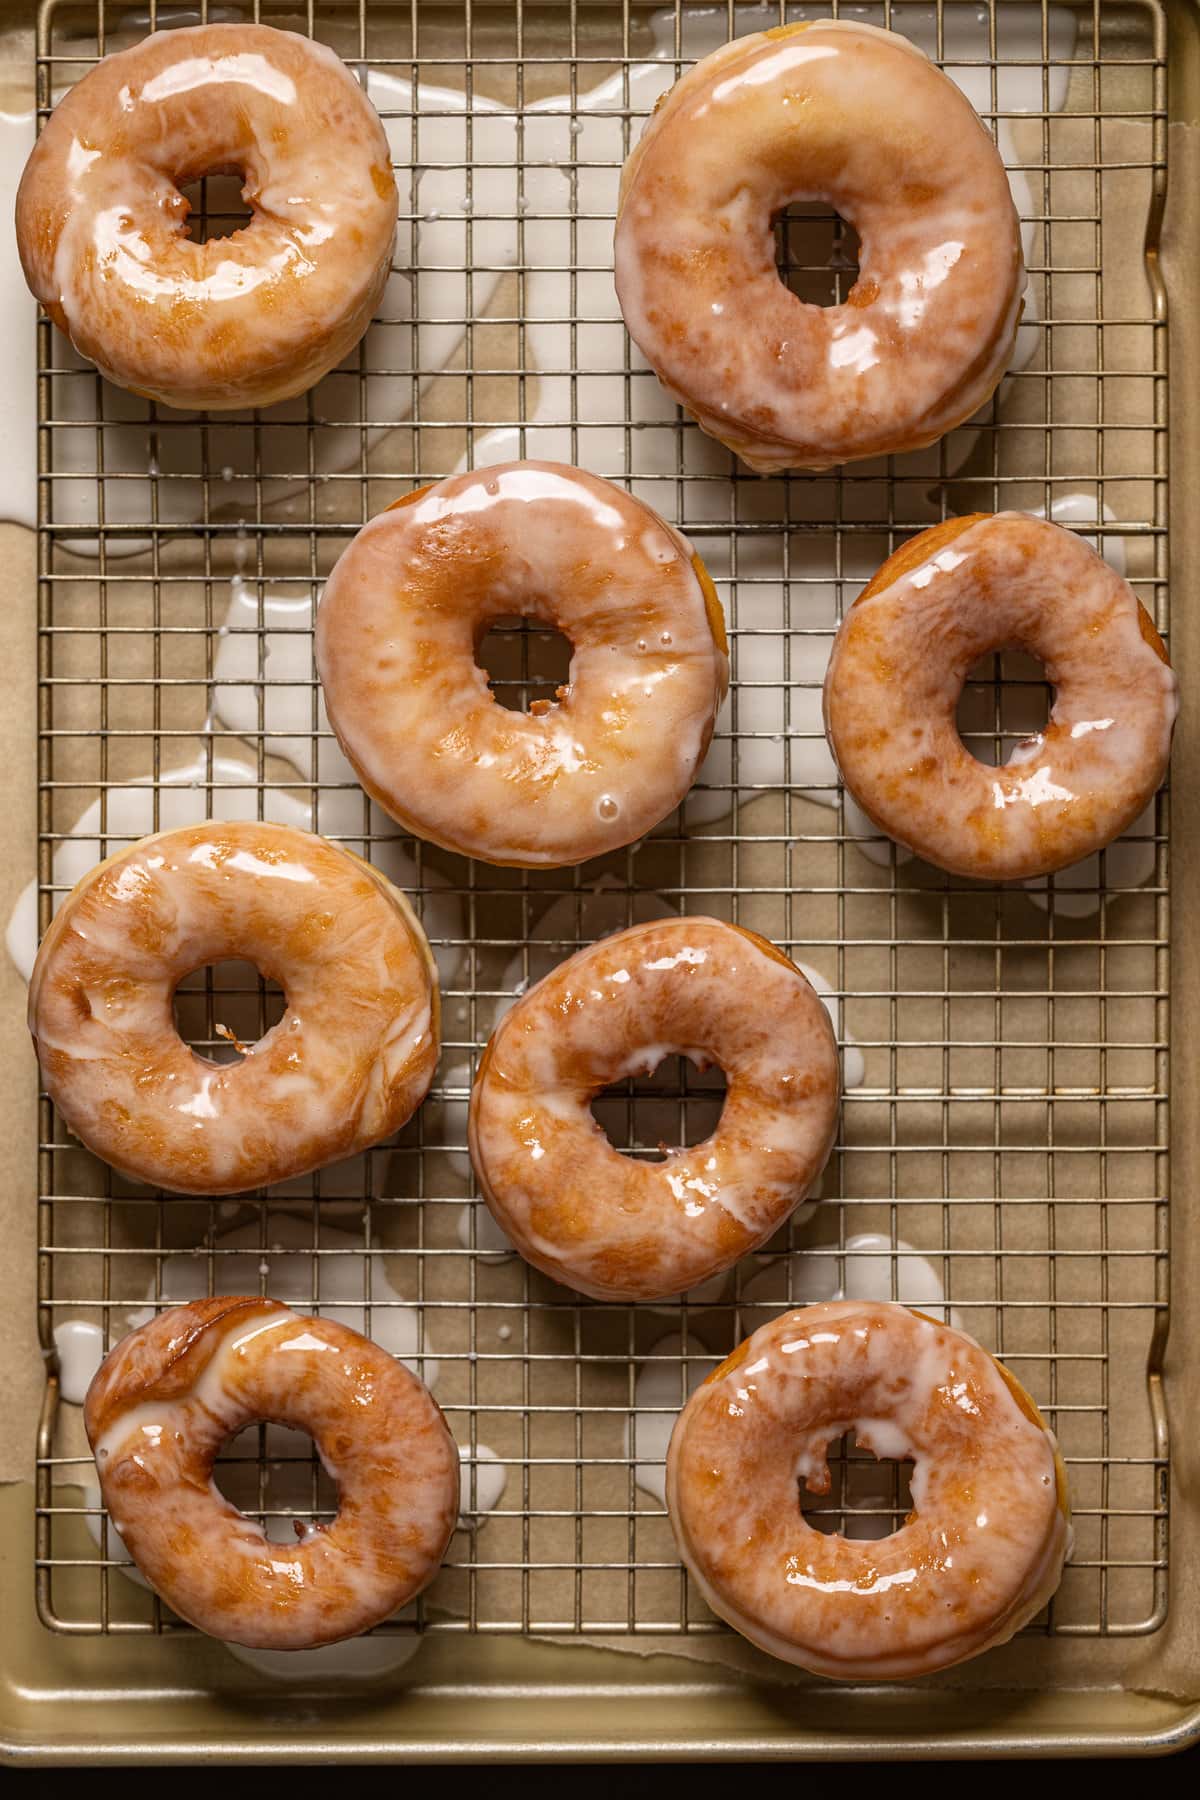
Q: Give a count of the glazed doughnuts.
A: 8